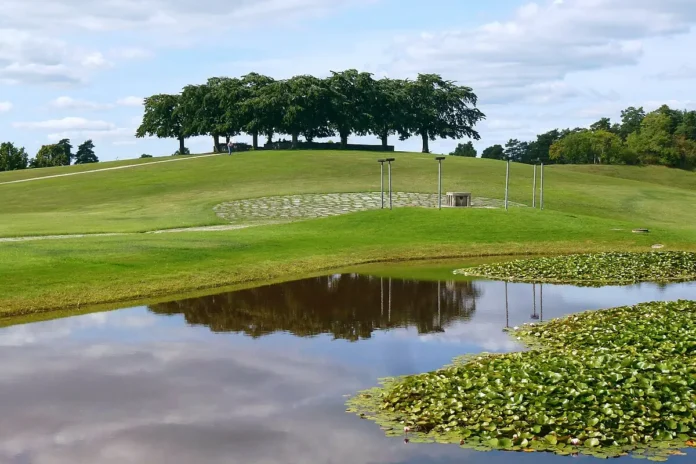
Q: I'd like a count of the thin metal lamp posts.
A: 6